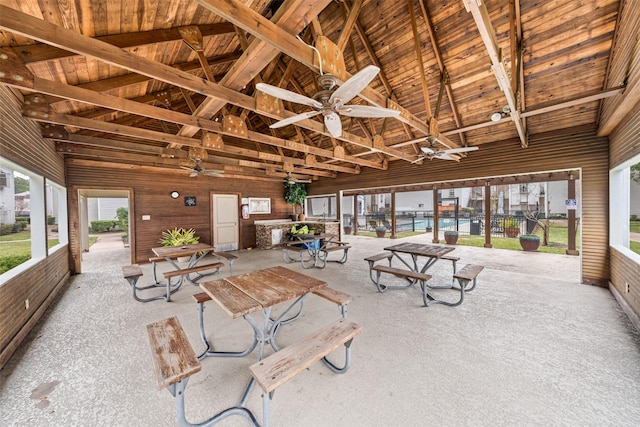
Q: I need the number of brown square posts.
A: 5